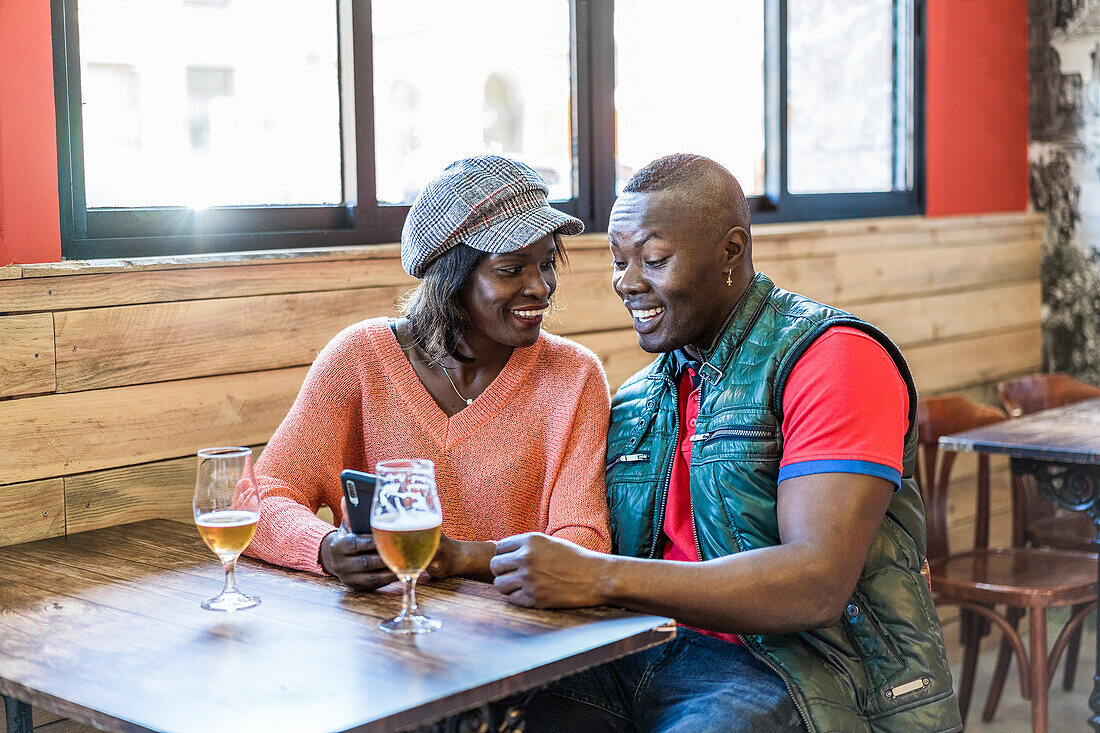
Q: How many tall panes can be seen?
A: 4